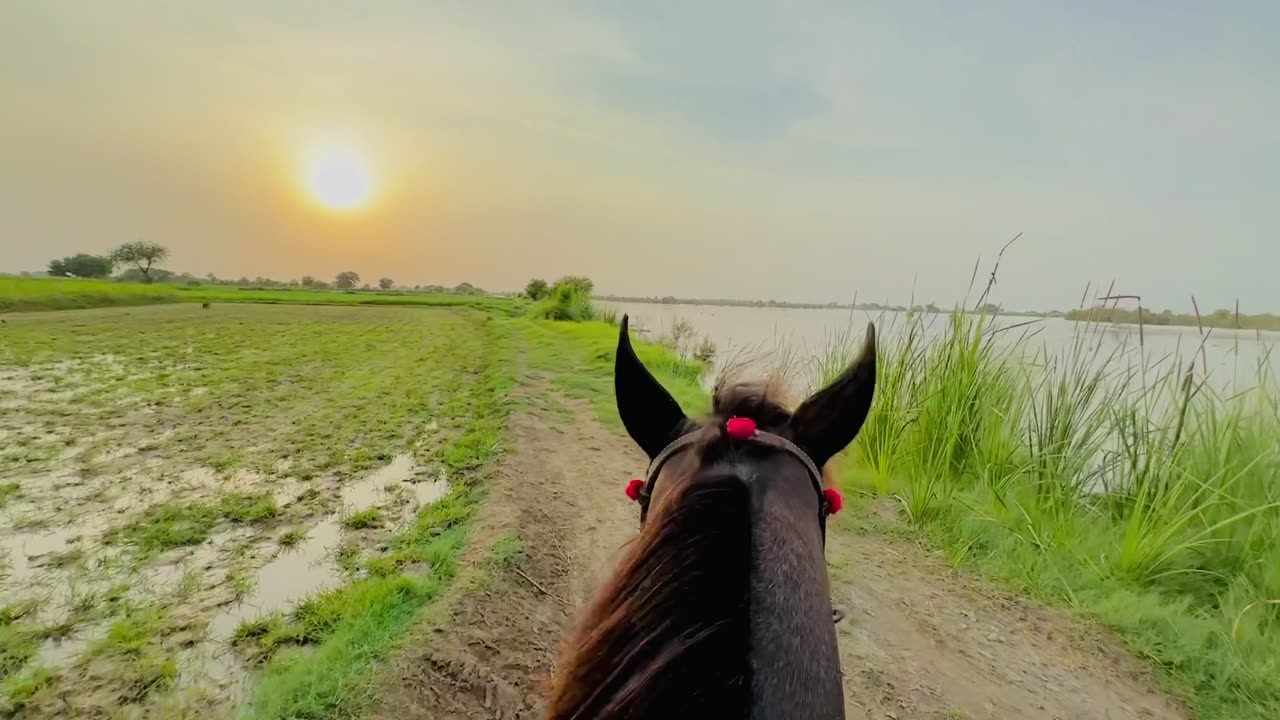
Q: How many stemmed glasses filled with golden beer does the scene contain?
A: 0